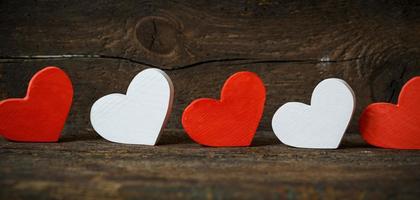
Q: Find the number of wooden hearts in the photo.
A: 5